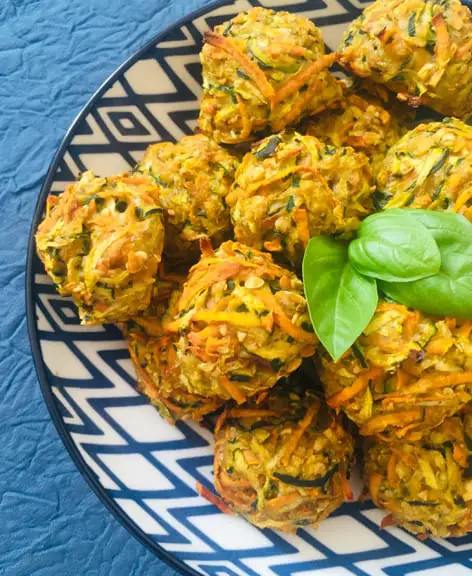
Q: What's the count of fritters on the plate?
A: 12